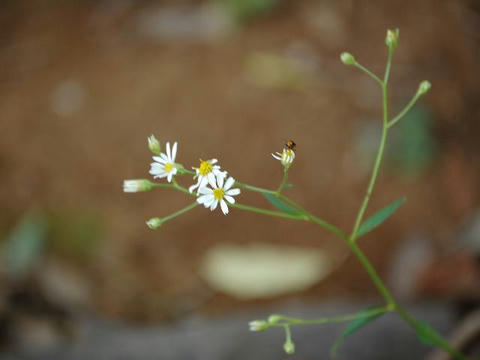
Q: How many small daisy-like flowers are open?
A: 3